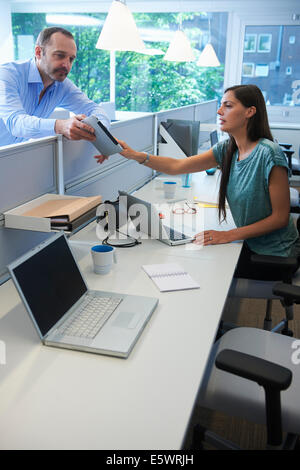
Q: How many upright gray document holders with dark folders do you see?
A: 1